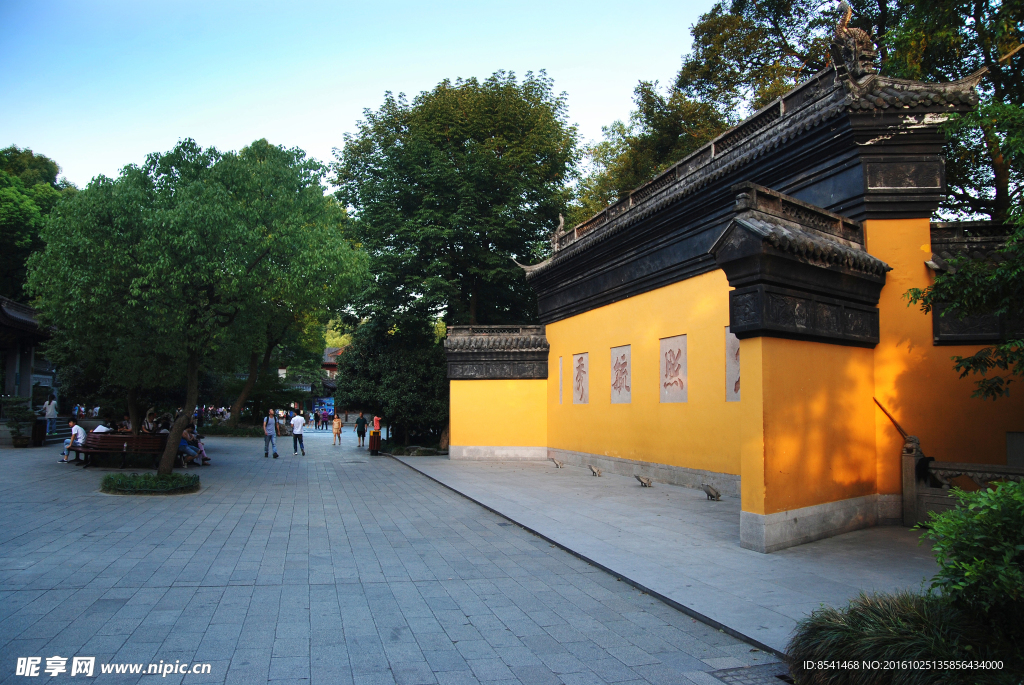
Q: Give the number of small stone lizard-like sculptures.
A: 4